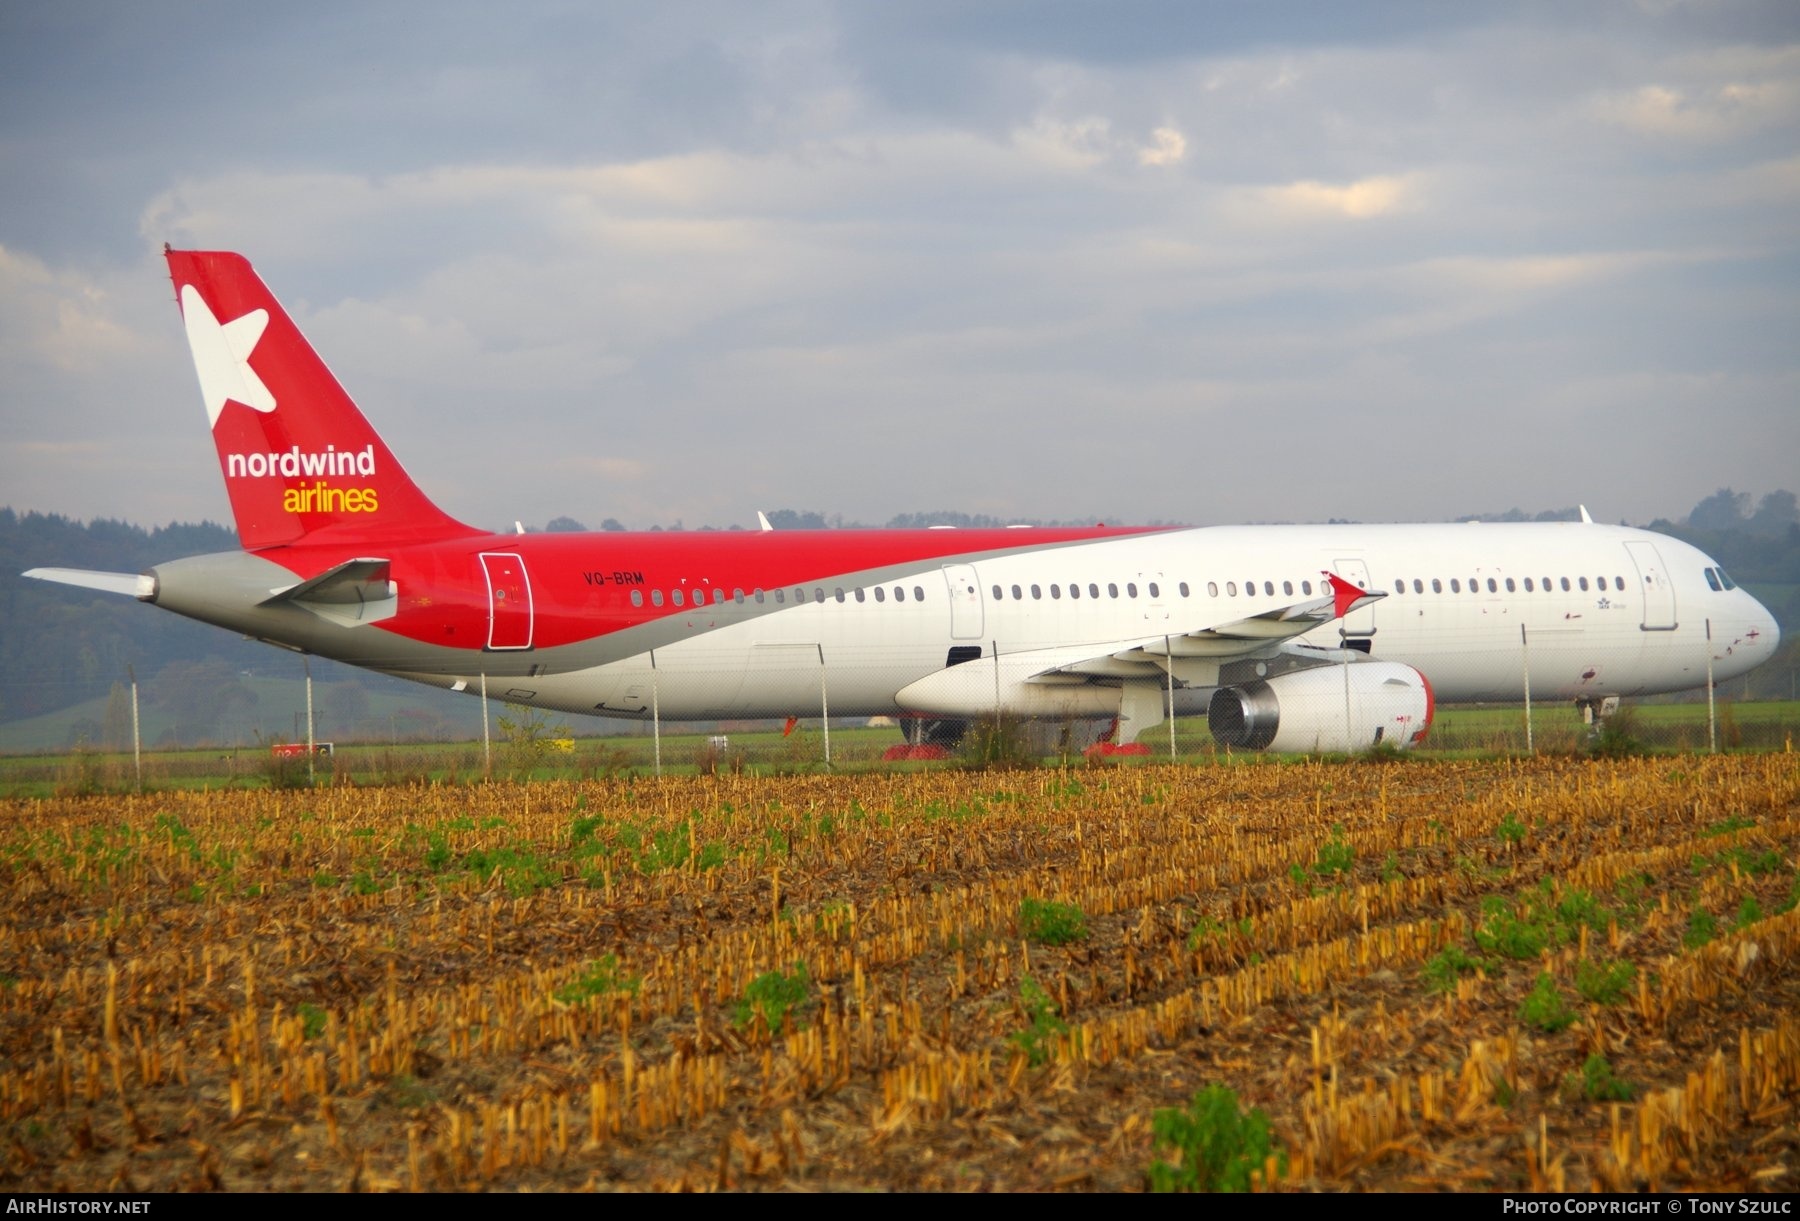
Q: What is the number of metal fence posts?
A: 10